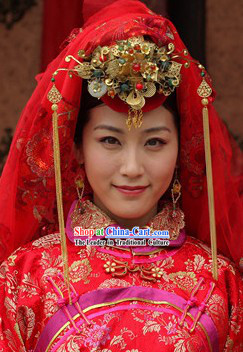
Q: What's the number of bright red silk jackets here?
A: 1